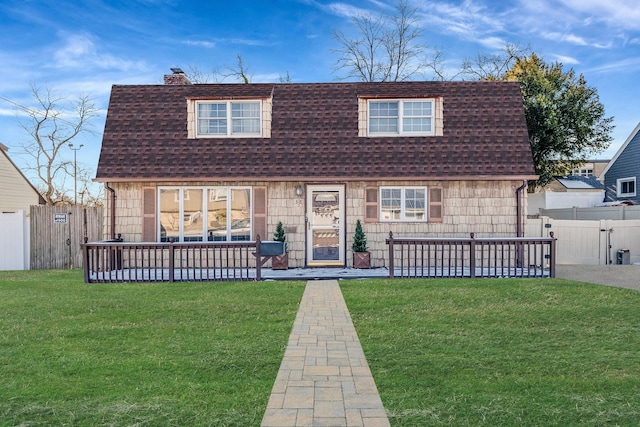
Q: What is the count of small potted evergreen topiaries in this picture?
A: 2